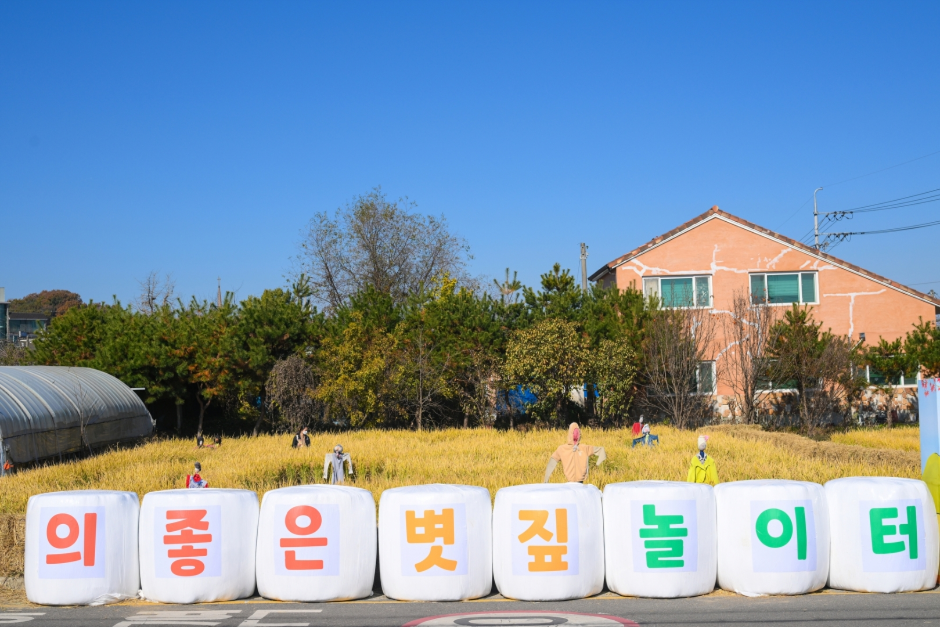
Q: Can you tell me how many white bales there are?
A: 8